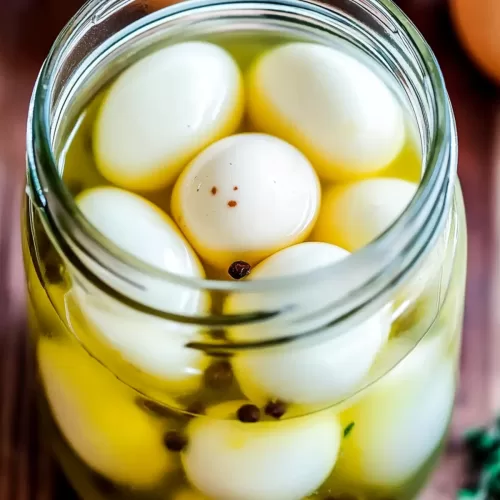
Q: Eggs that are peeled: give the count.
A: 9